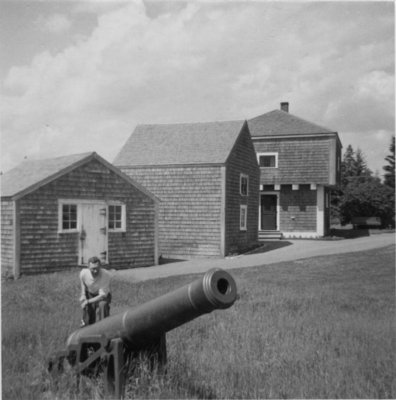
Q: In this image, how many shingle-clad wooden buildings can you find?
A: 3